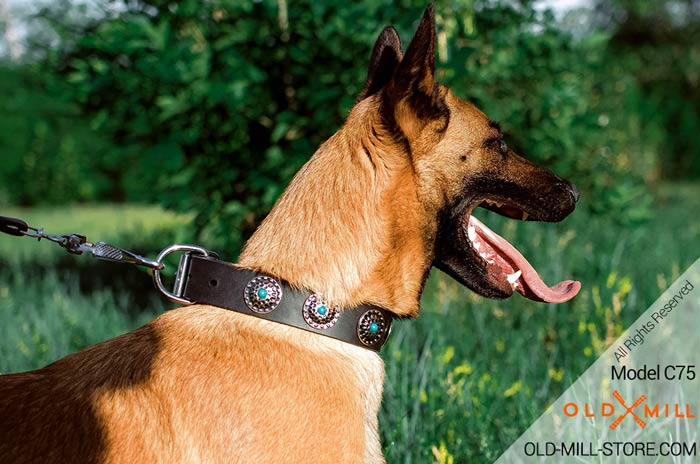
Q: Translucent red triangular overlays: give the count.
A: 0